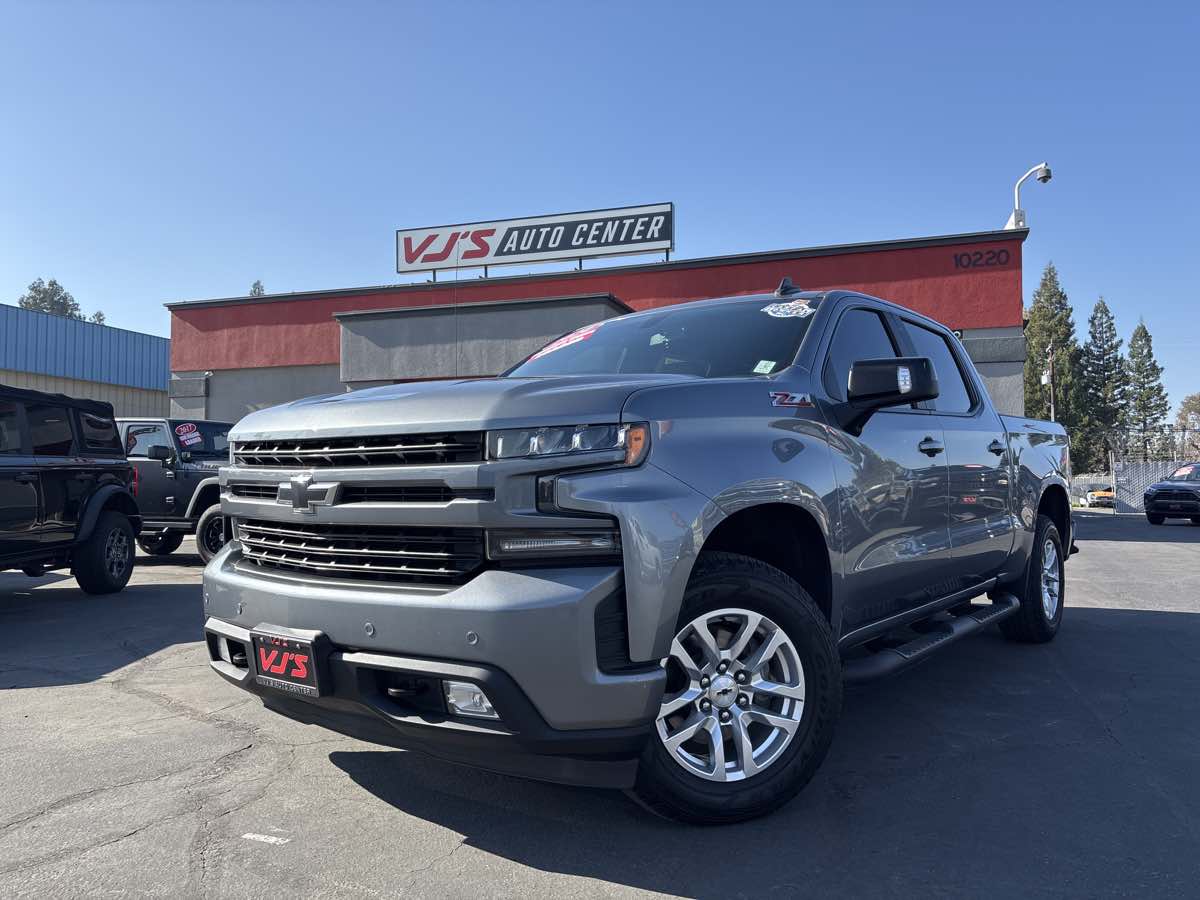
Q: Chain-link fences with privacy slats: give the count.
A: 1